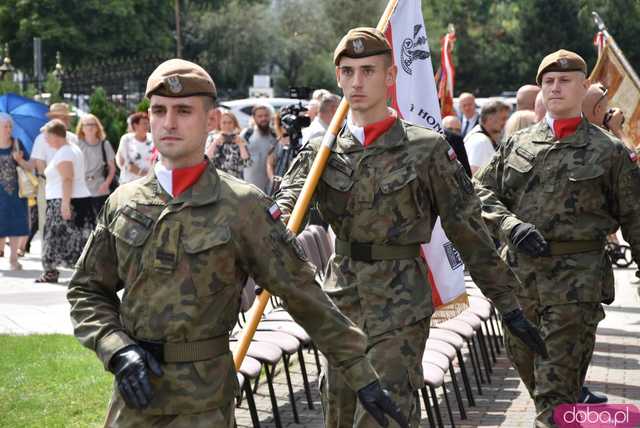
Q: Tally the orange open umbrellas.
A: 0